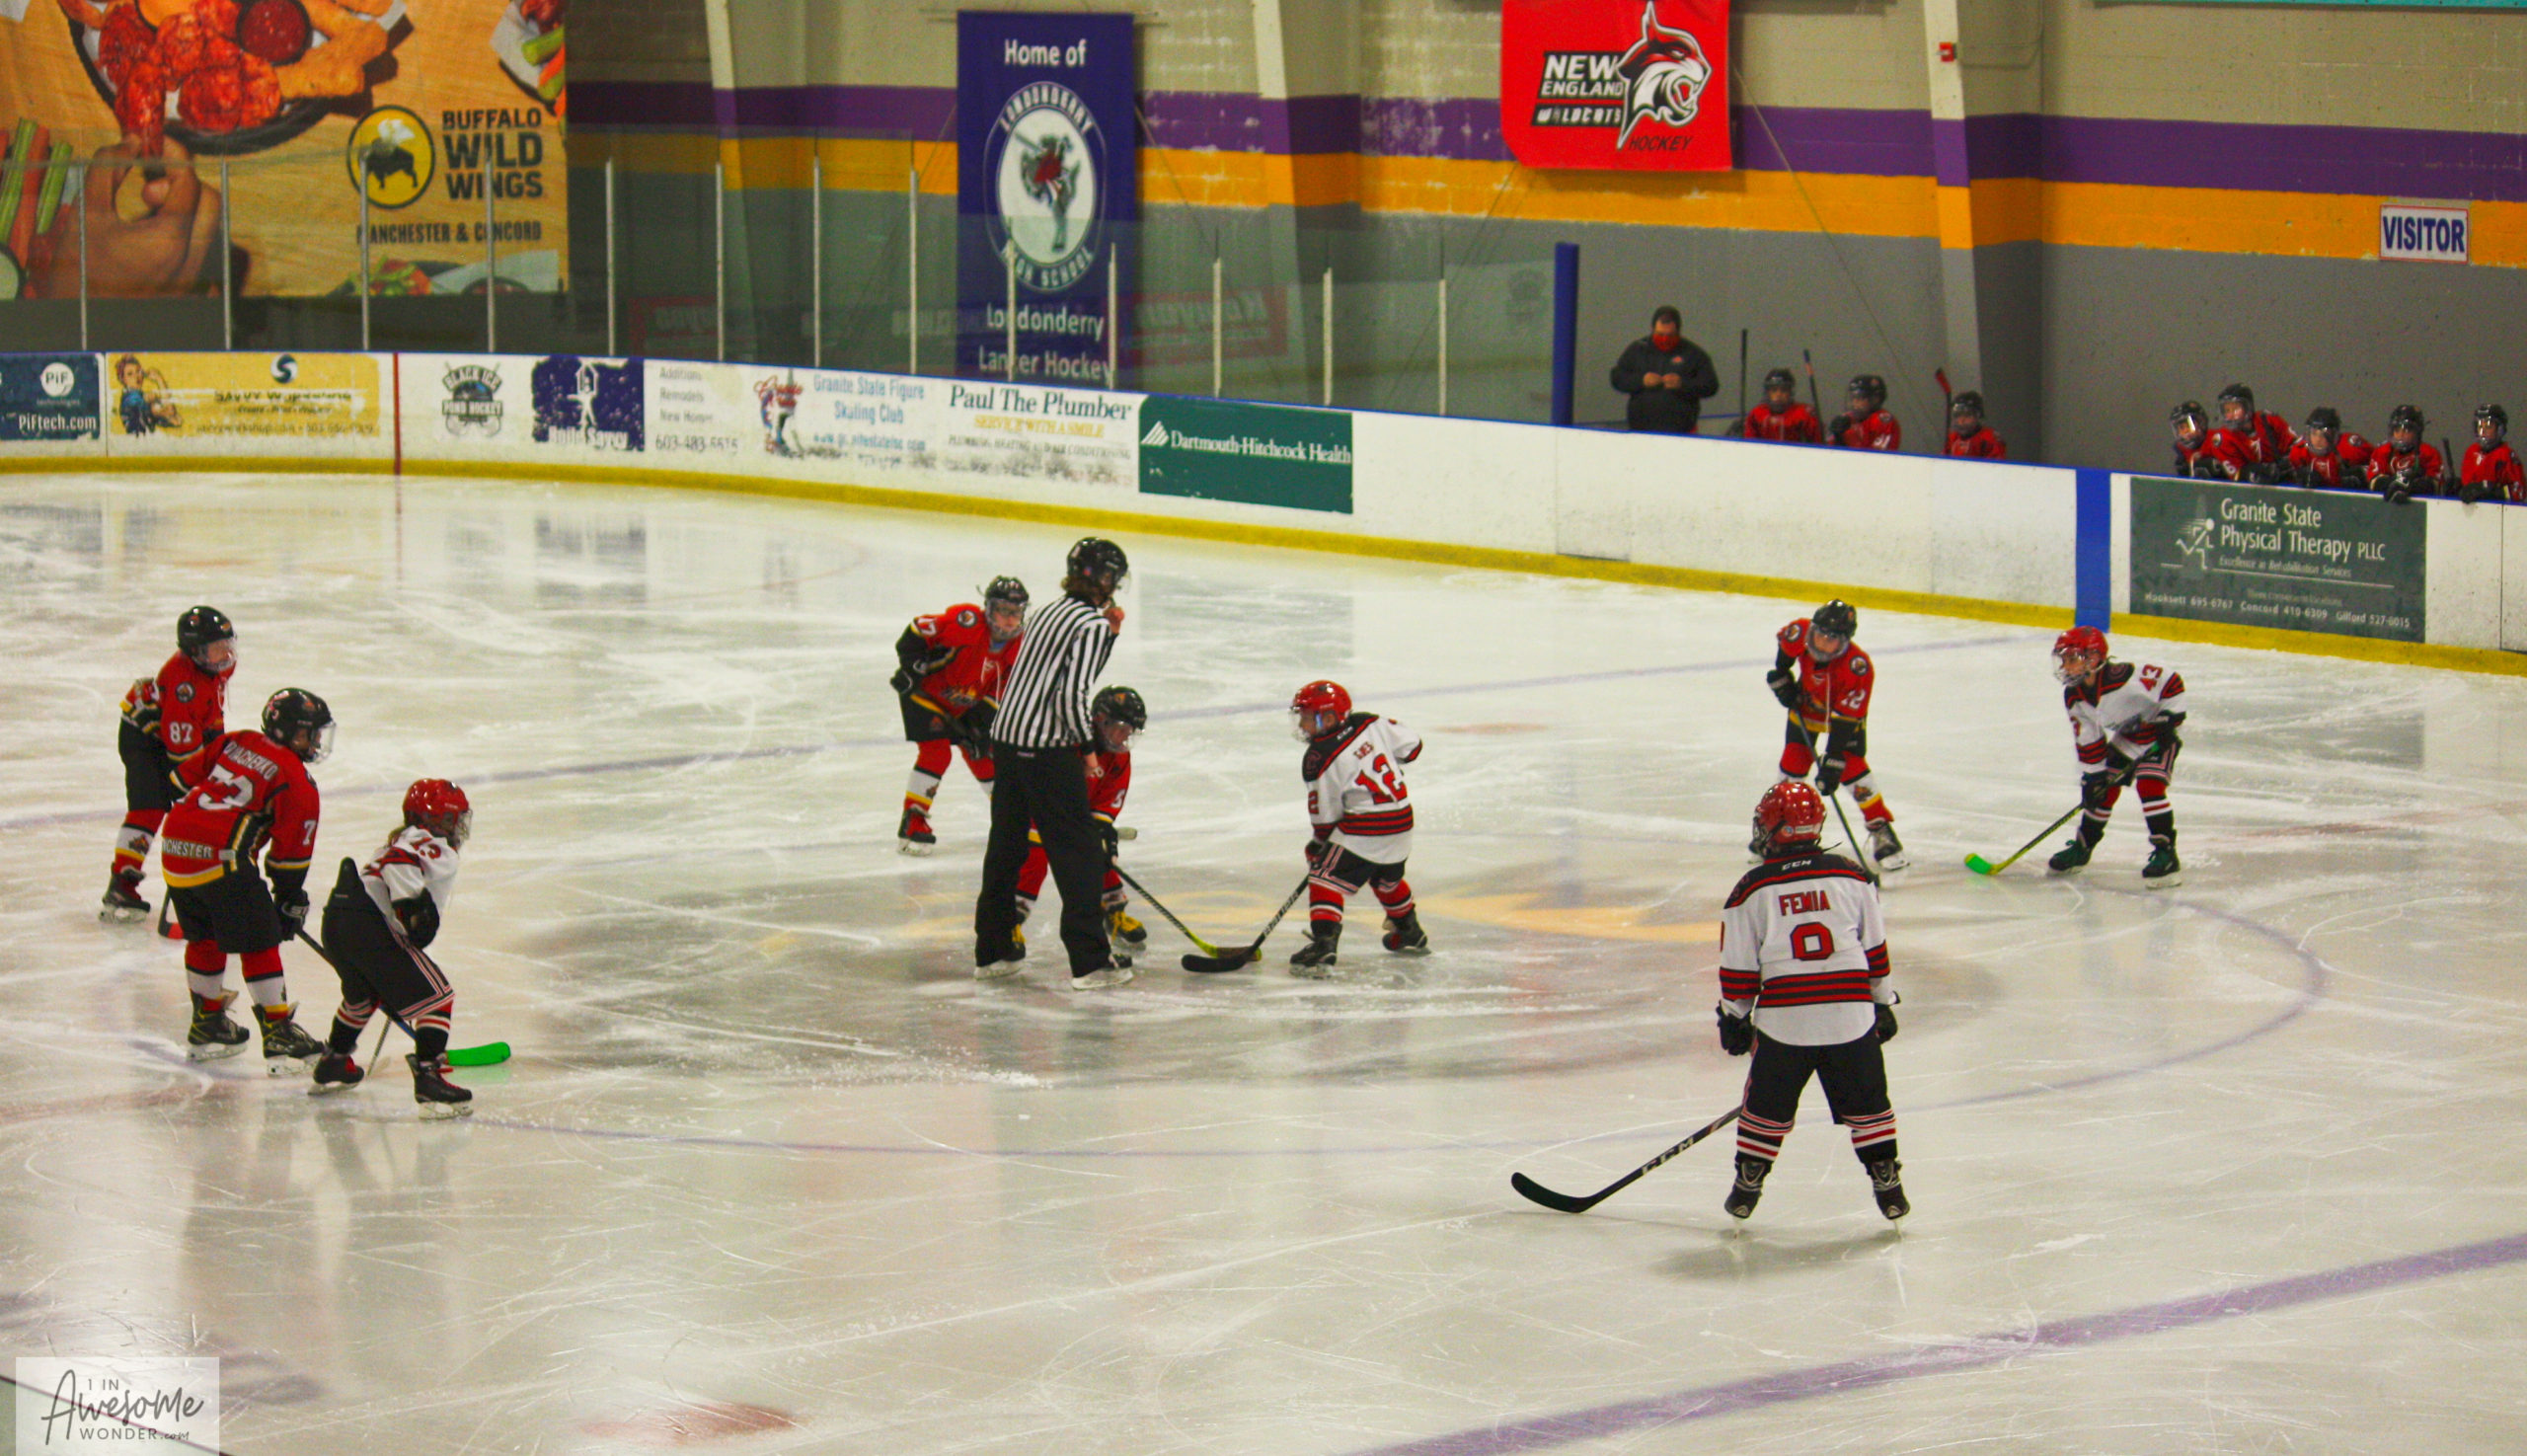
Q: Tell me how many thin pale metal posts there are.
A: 13